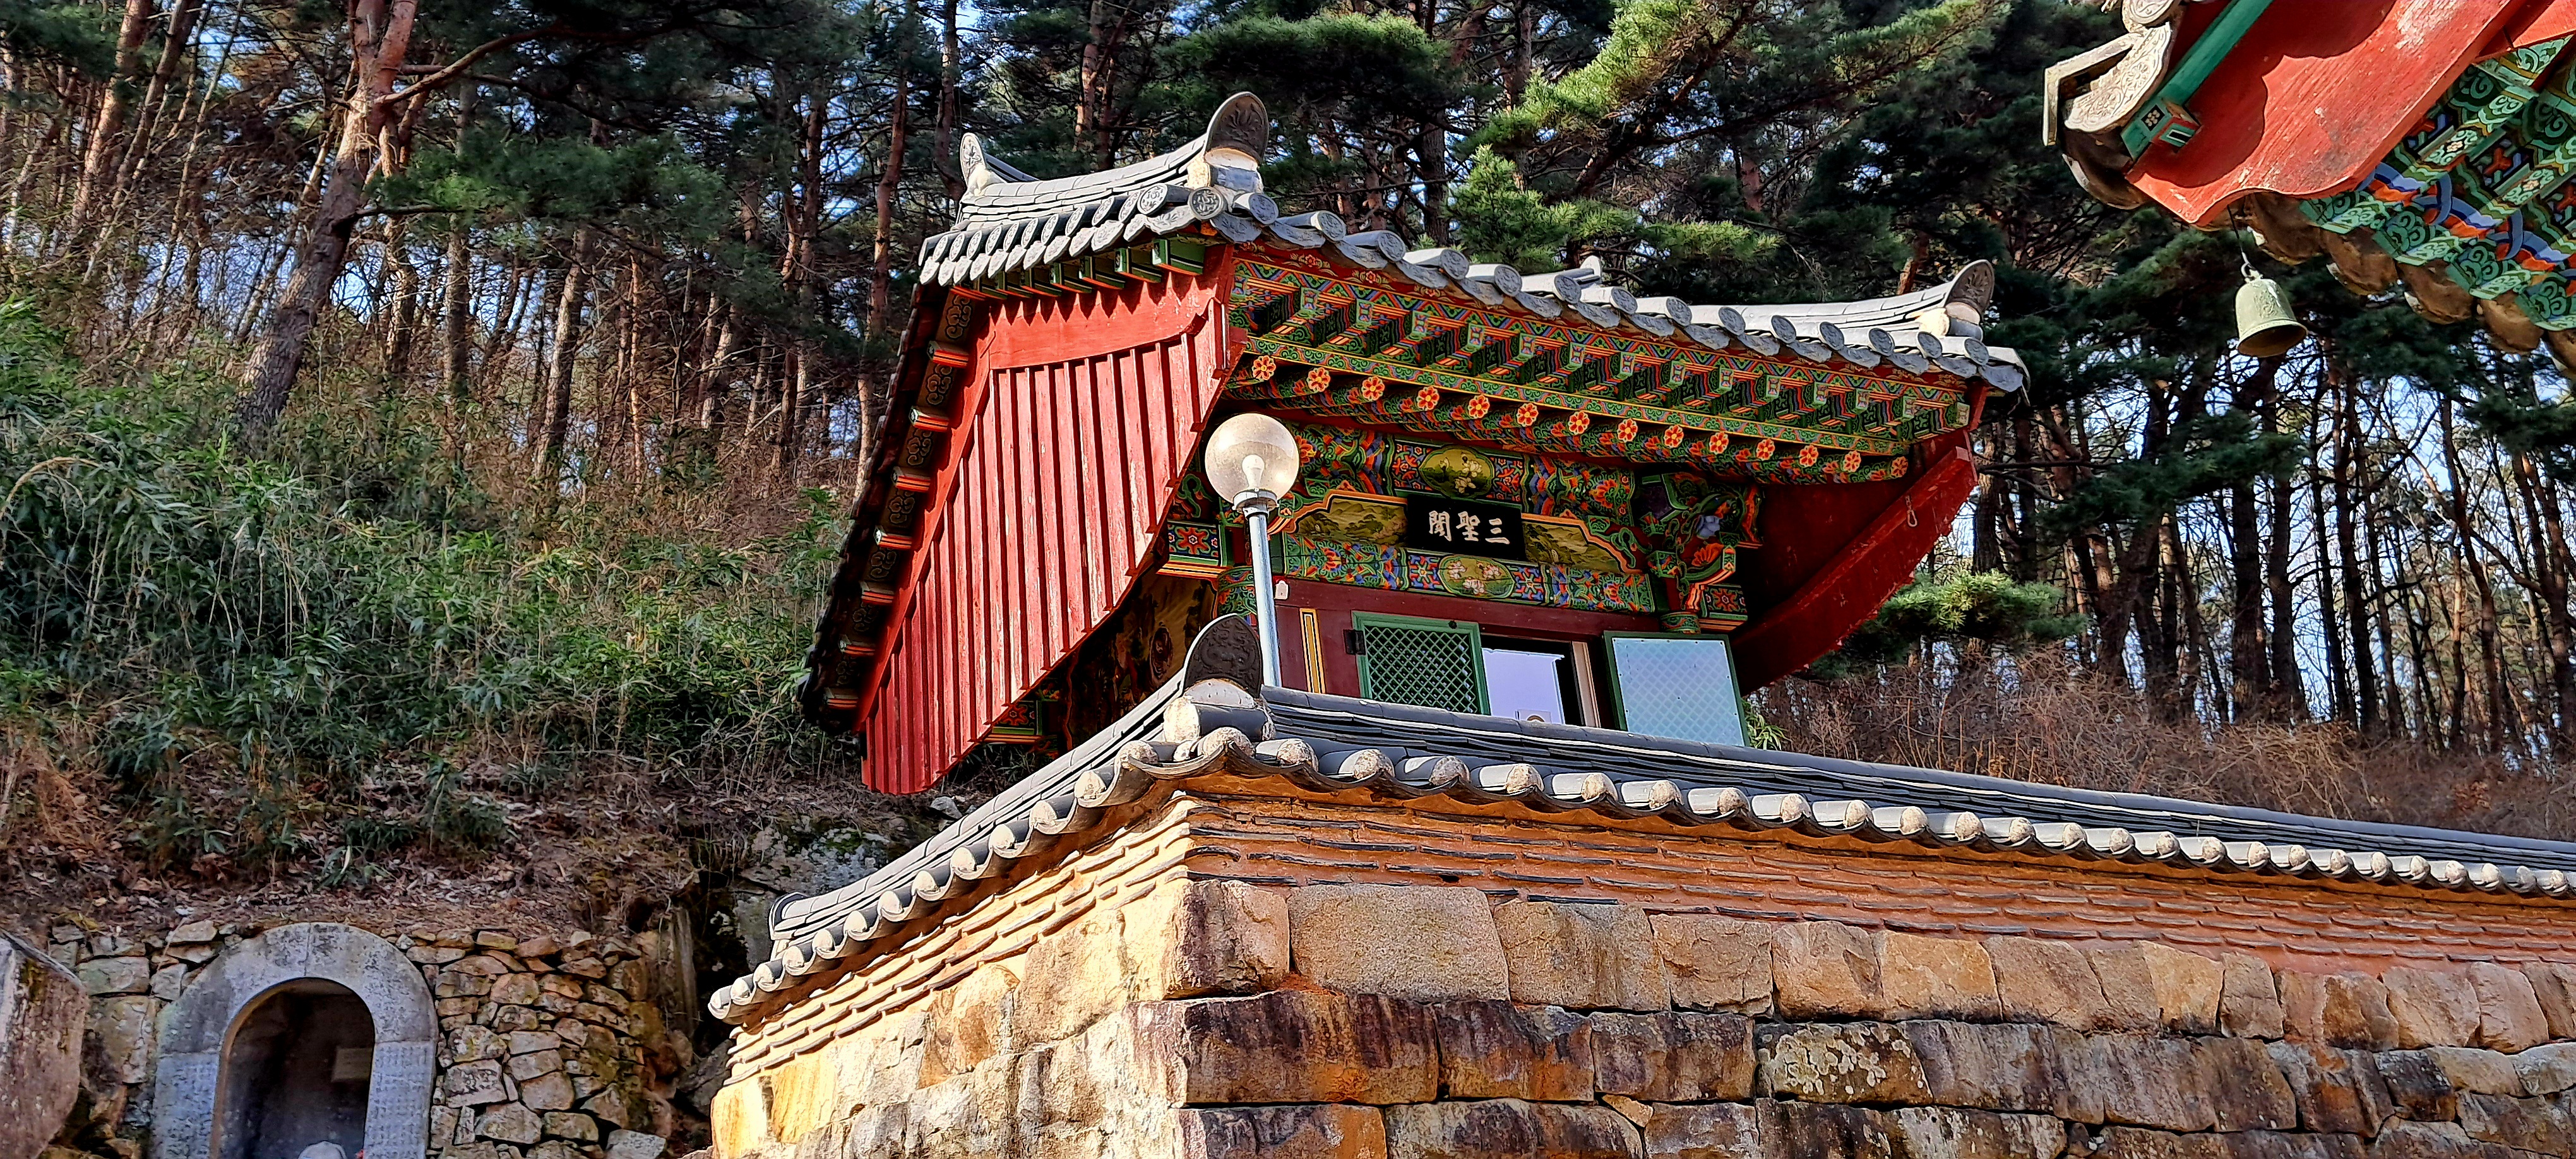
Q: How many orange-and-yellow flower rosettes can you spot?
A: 14